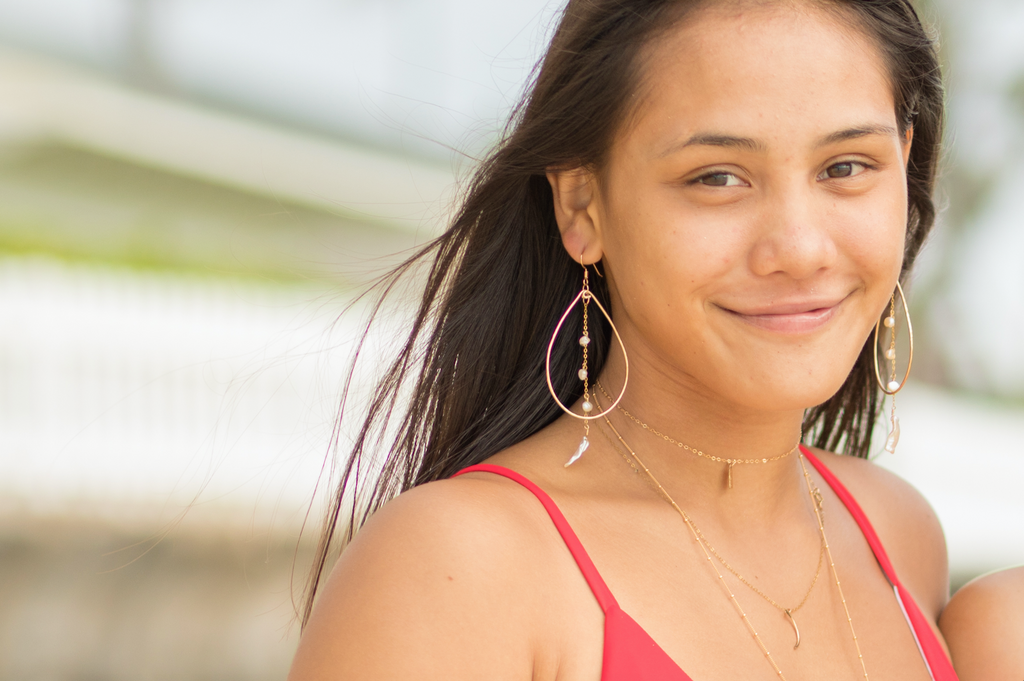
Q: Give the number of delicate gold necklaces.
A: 3